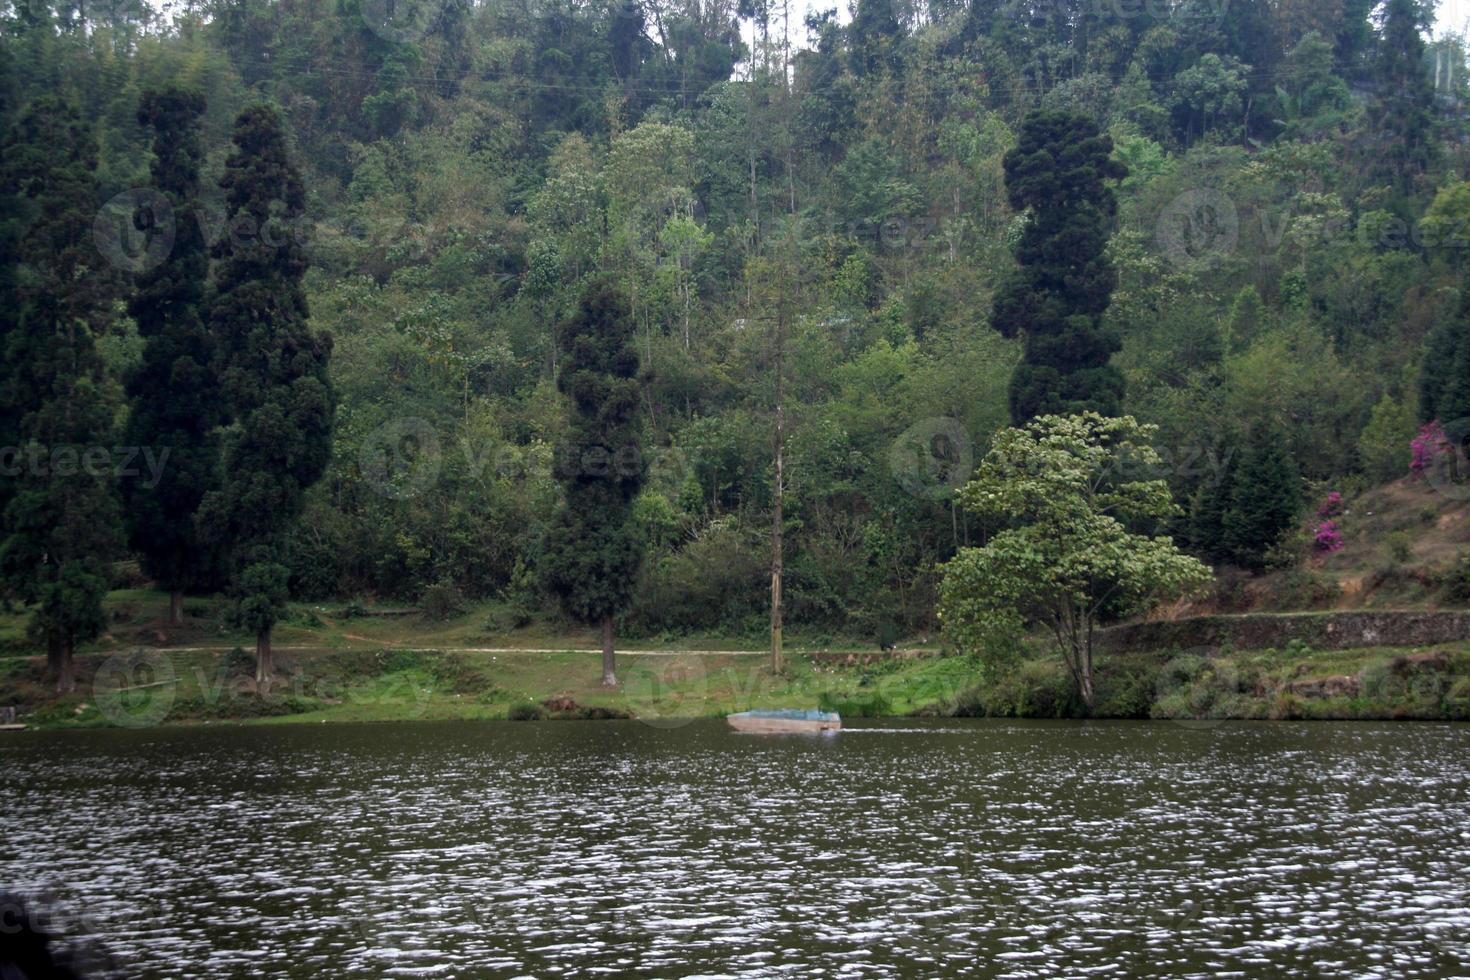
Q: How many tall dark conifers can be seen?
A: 5